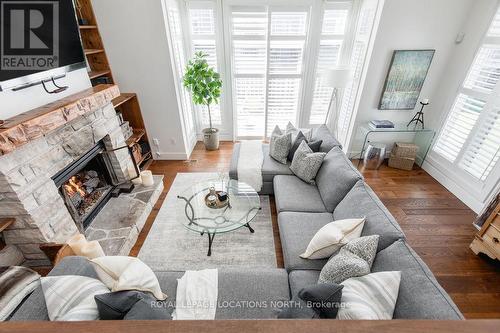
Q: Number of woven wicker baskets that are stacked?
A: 2